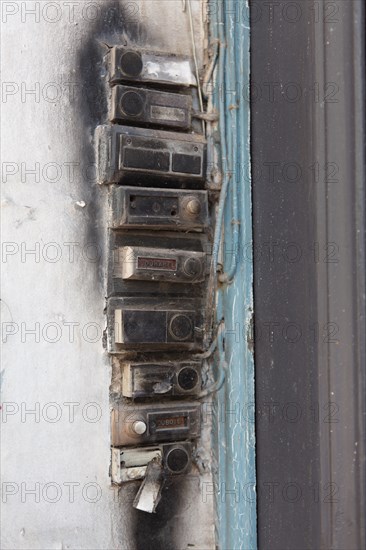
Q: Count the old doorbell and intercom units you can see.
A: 9